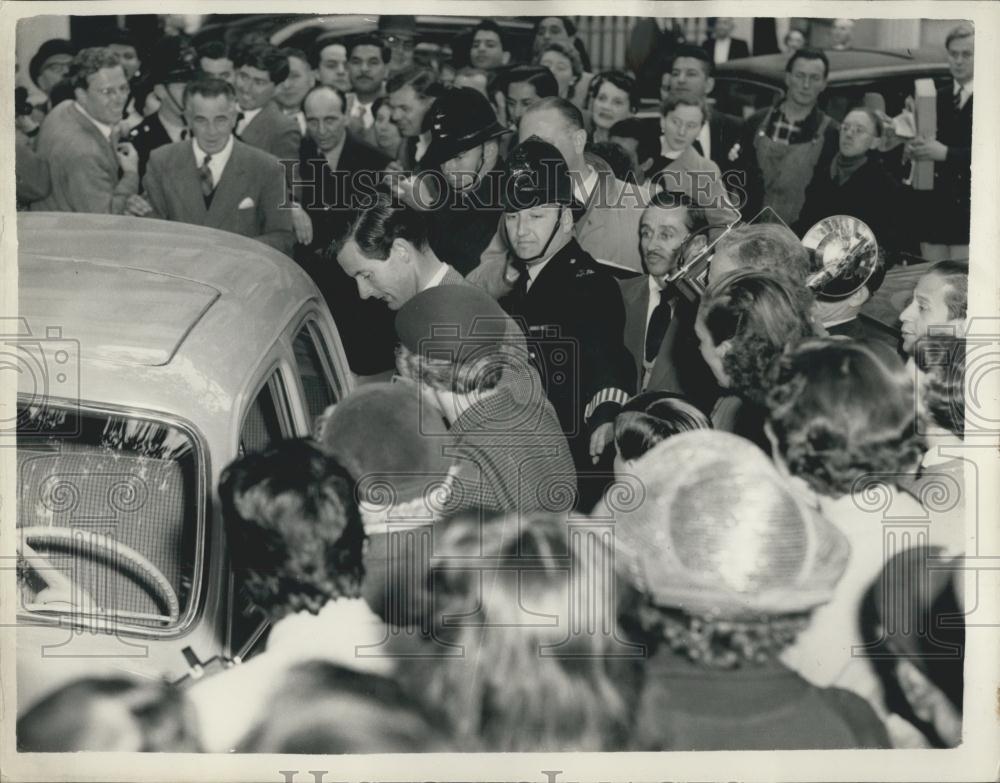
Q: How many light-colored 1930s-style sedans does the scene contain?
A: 1